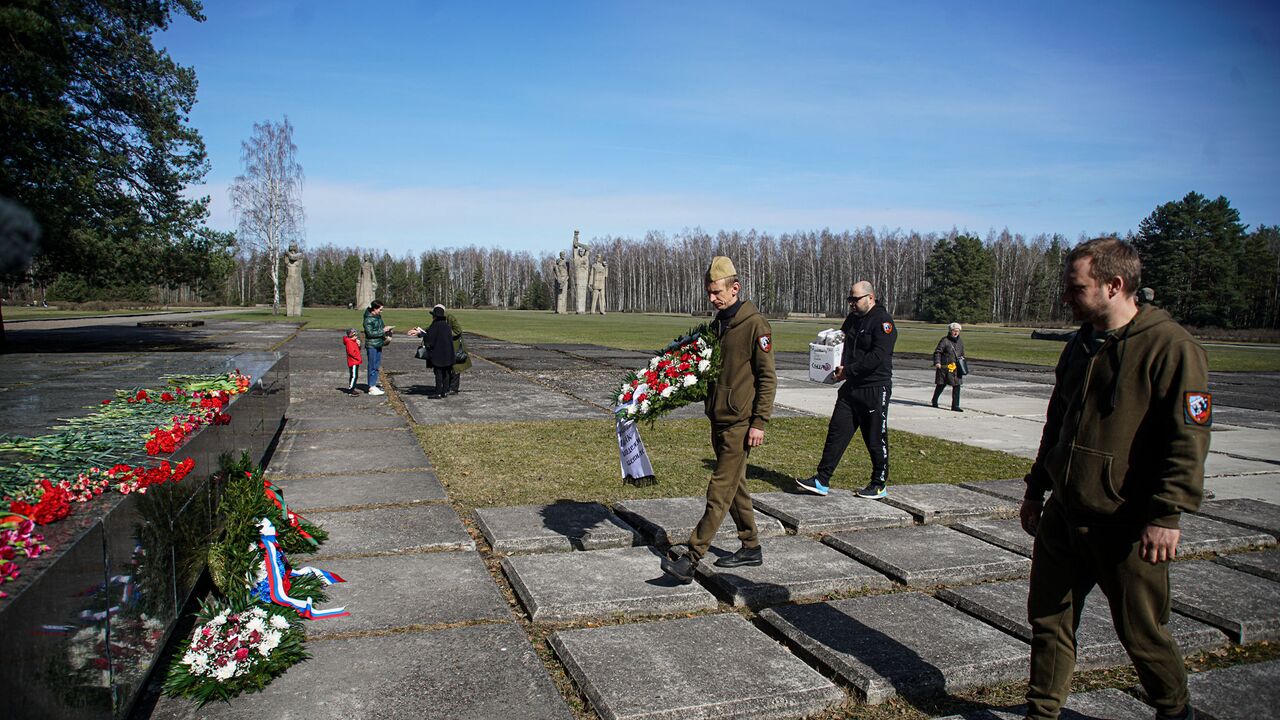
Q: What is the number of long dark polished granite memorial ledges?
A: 1